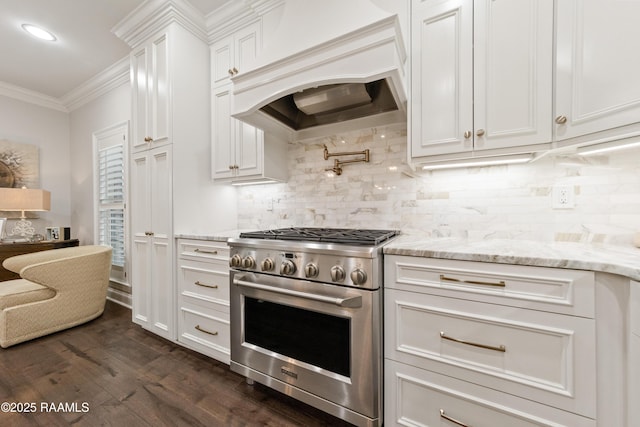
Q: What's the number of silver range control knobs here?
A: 7